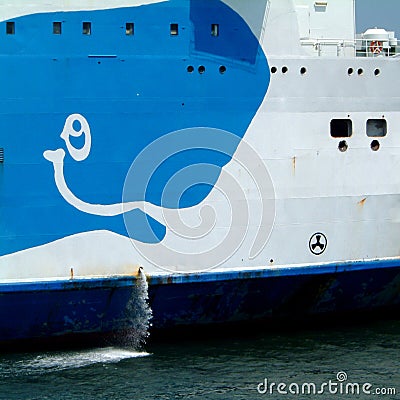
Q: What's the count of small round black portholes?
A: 11